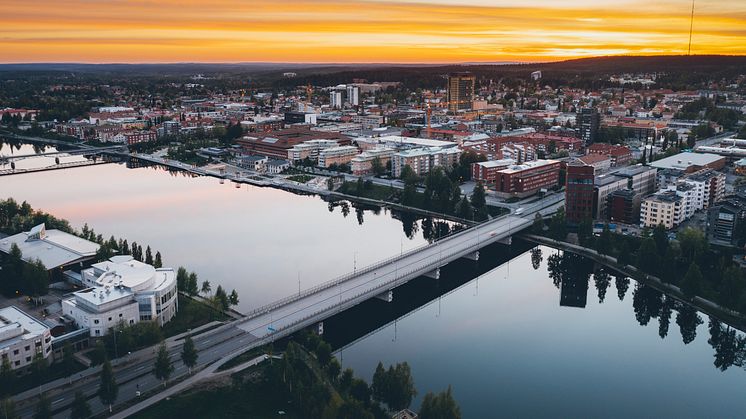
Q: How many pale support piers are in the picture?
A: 5